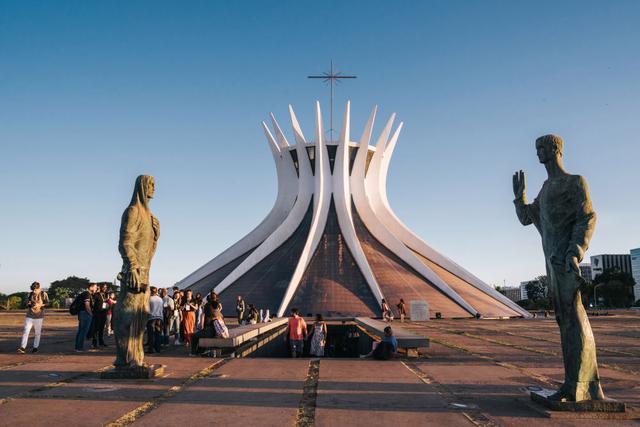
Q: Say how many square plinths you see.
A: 2